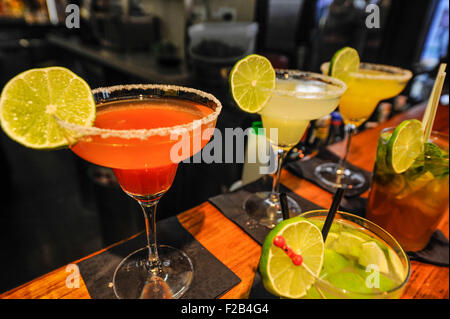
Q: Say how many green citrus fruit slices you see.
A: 5